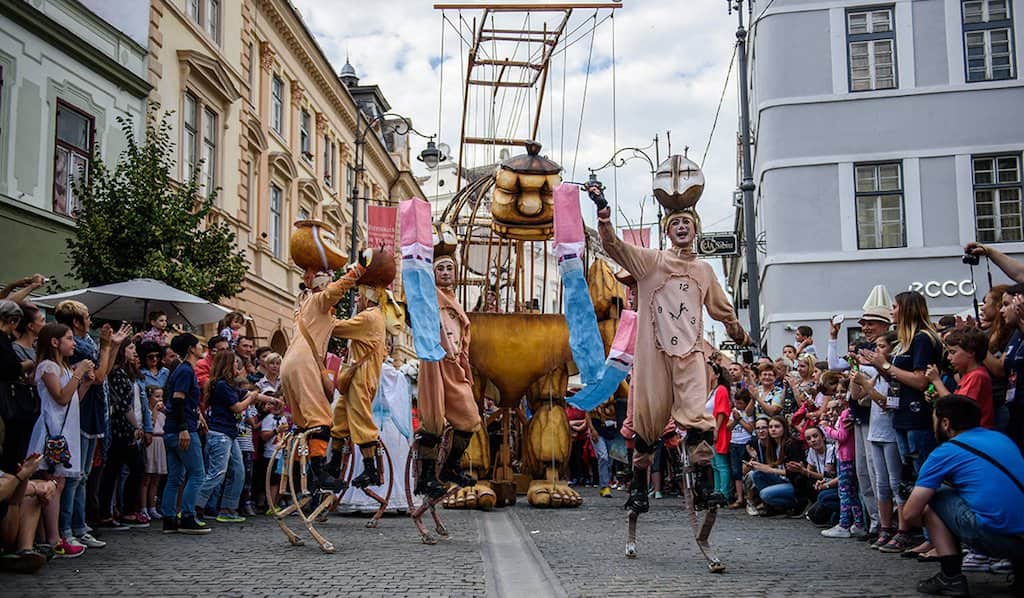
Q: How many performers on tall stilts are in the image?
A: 4